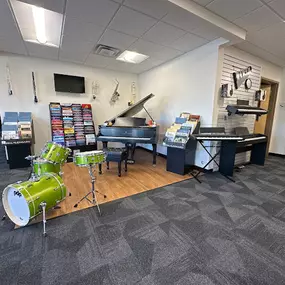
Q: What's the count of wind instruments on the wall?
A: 5